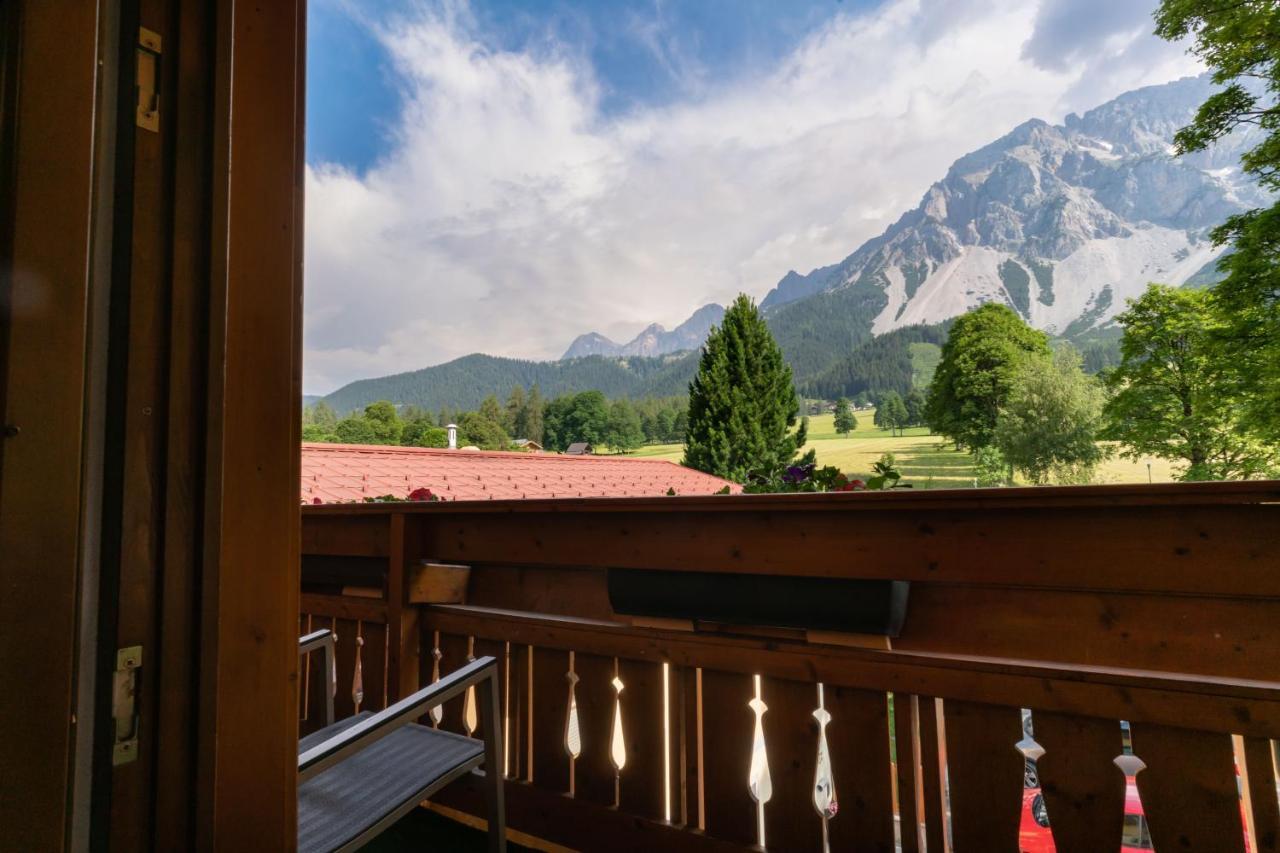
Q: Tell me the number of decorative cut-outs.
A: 10